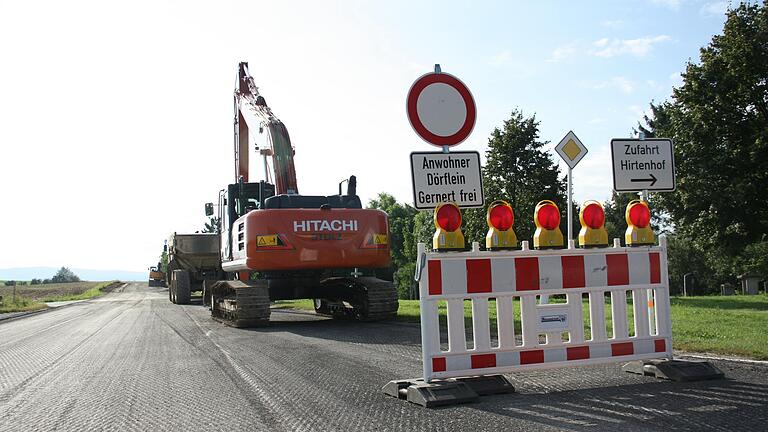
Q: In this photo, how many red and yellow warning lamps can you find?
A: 5